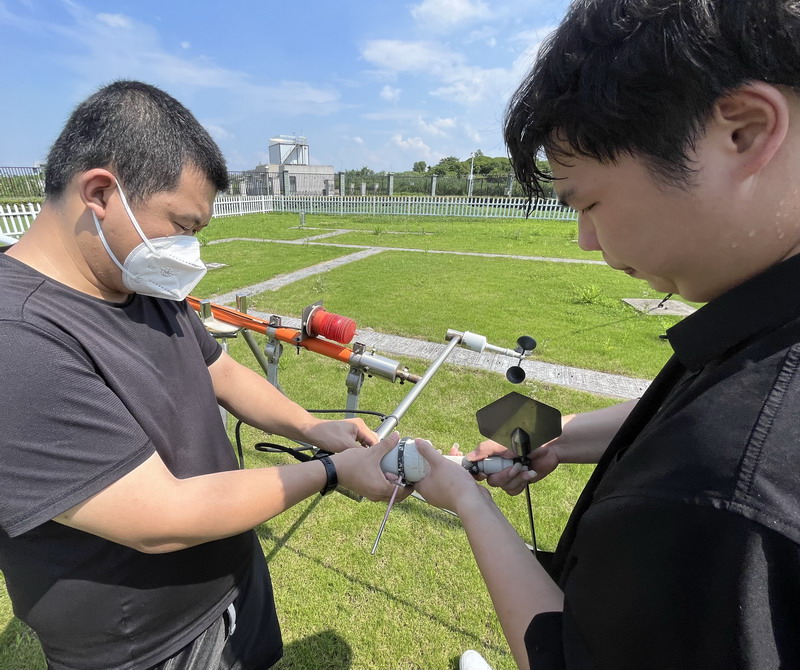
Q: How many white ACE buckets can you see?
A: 0